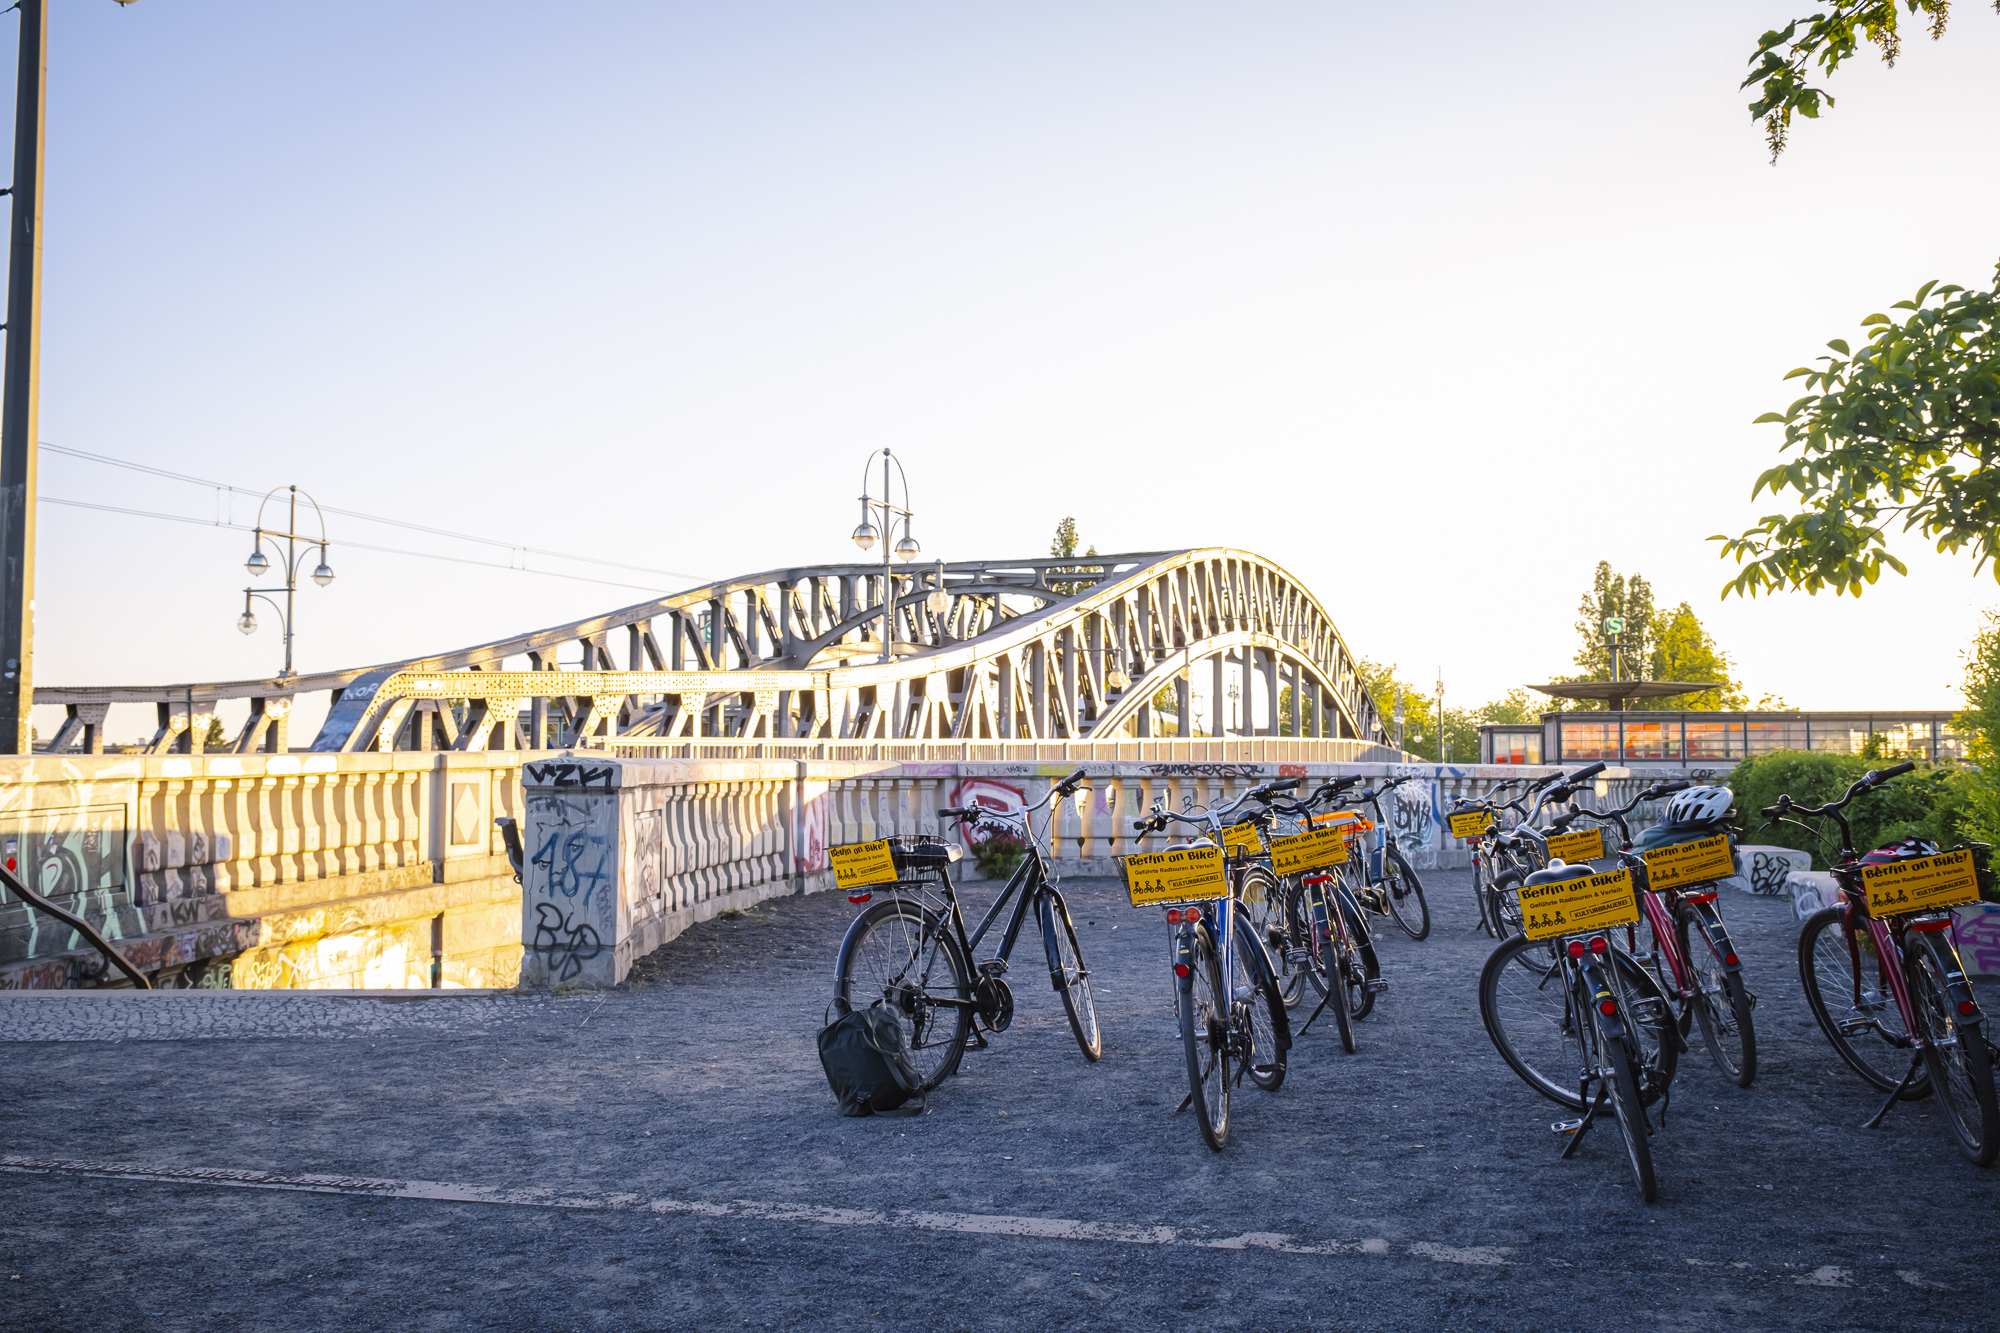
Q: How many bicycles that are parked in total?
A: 10